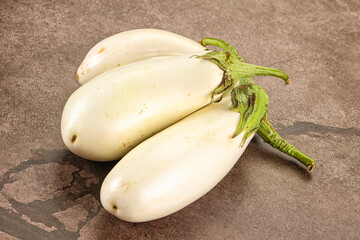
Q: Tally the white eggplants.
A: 3